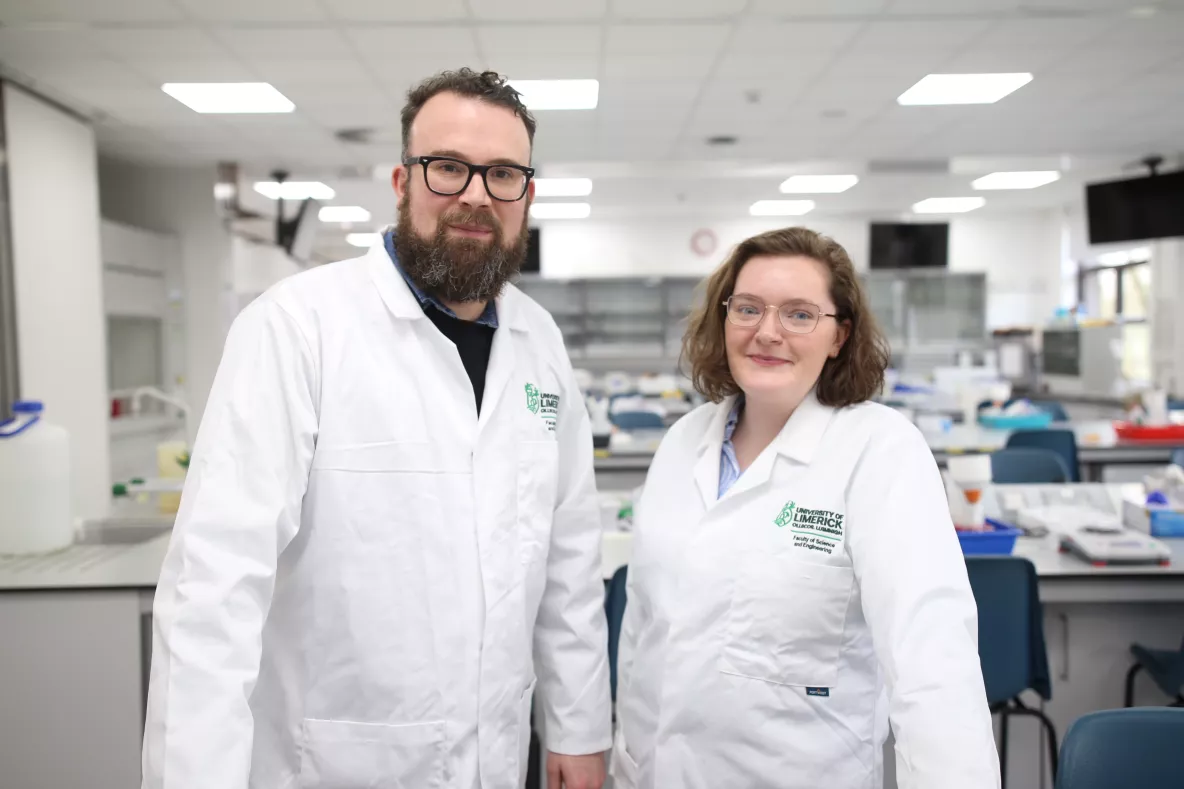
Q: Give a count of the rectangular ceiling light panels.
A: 12